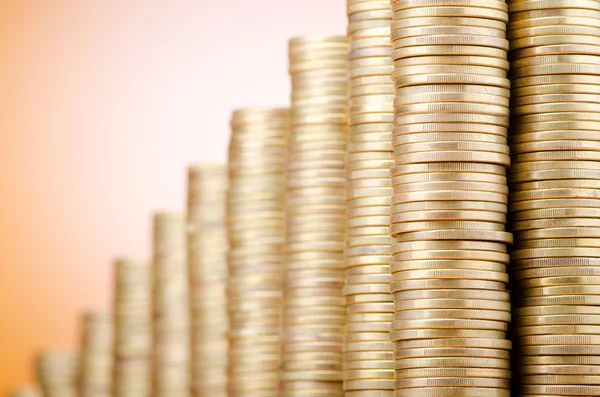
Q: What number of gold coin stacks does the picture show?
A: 11